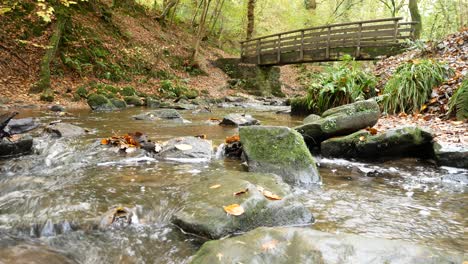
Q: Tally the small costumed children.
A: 0